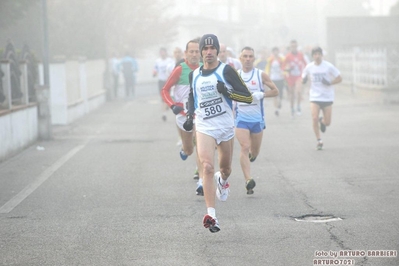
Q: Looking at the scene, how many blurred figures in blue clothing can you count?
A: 2